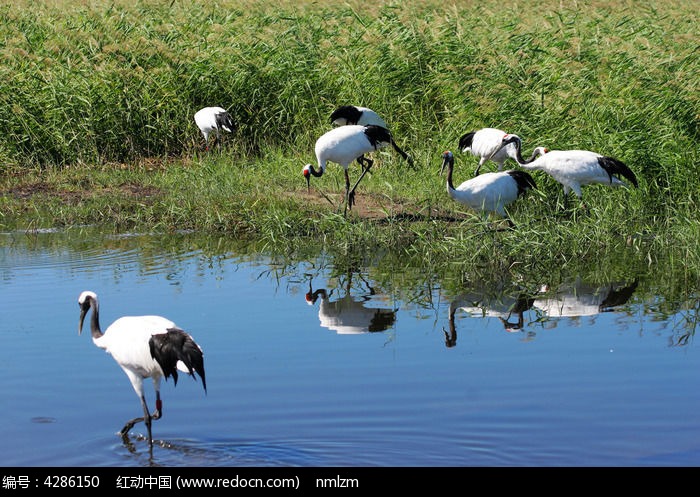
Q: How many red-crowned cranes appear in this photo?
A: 7